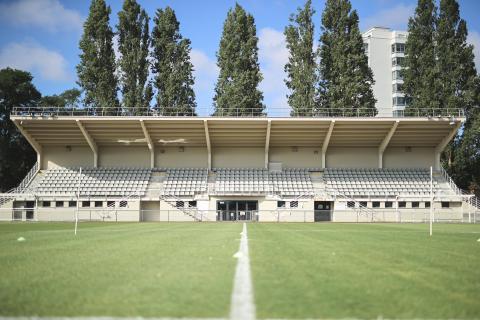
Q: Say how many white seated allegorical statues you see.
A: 0